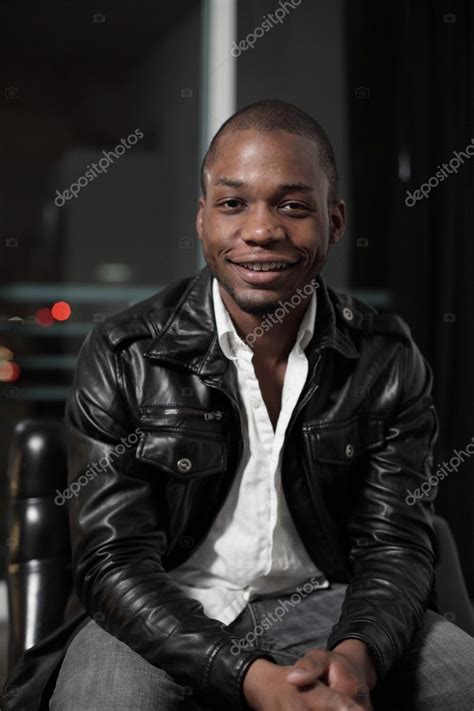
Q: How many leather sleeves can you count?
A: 2